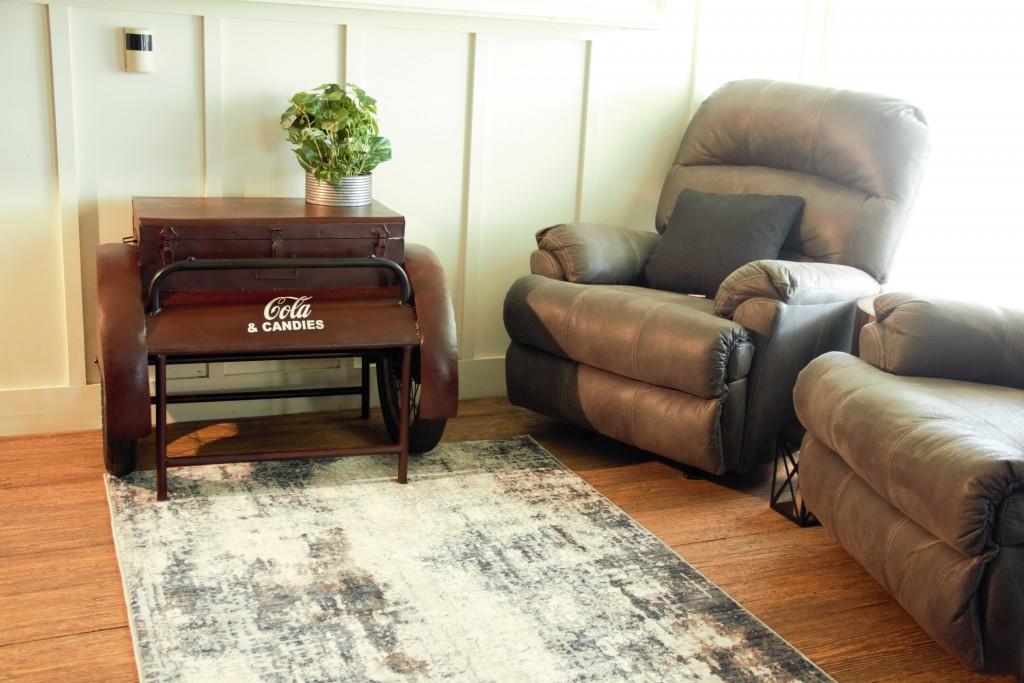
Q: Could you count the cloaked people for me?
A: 0